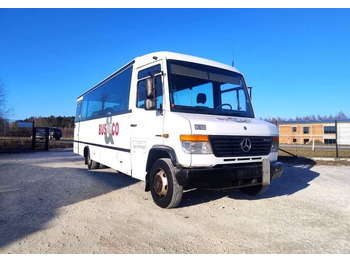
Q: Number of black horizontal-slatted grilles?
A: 1